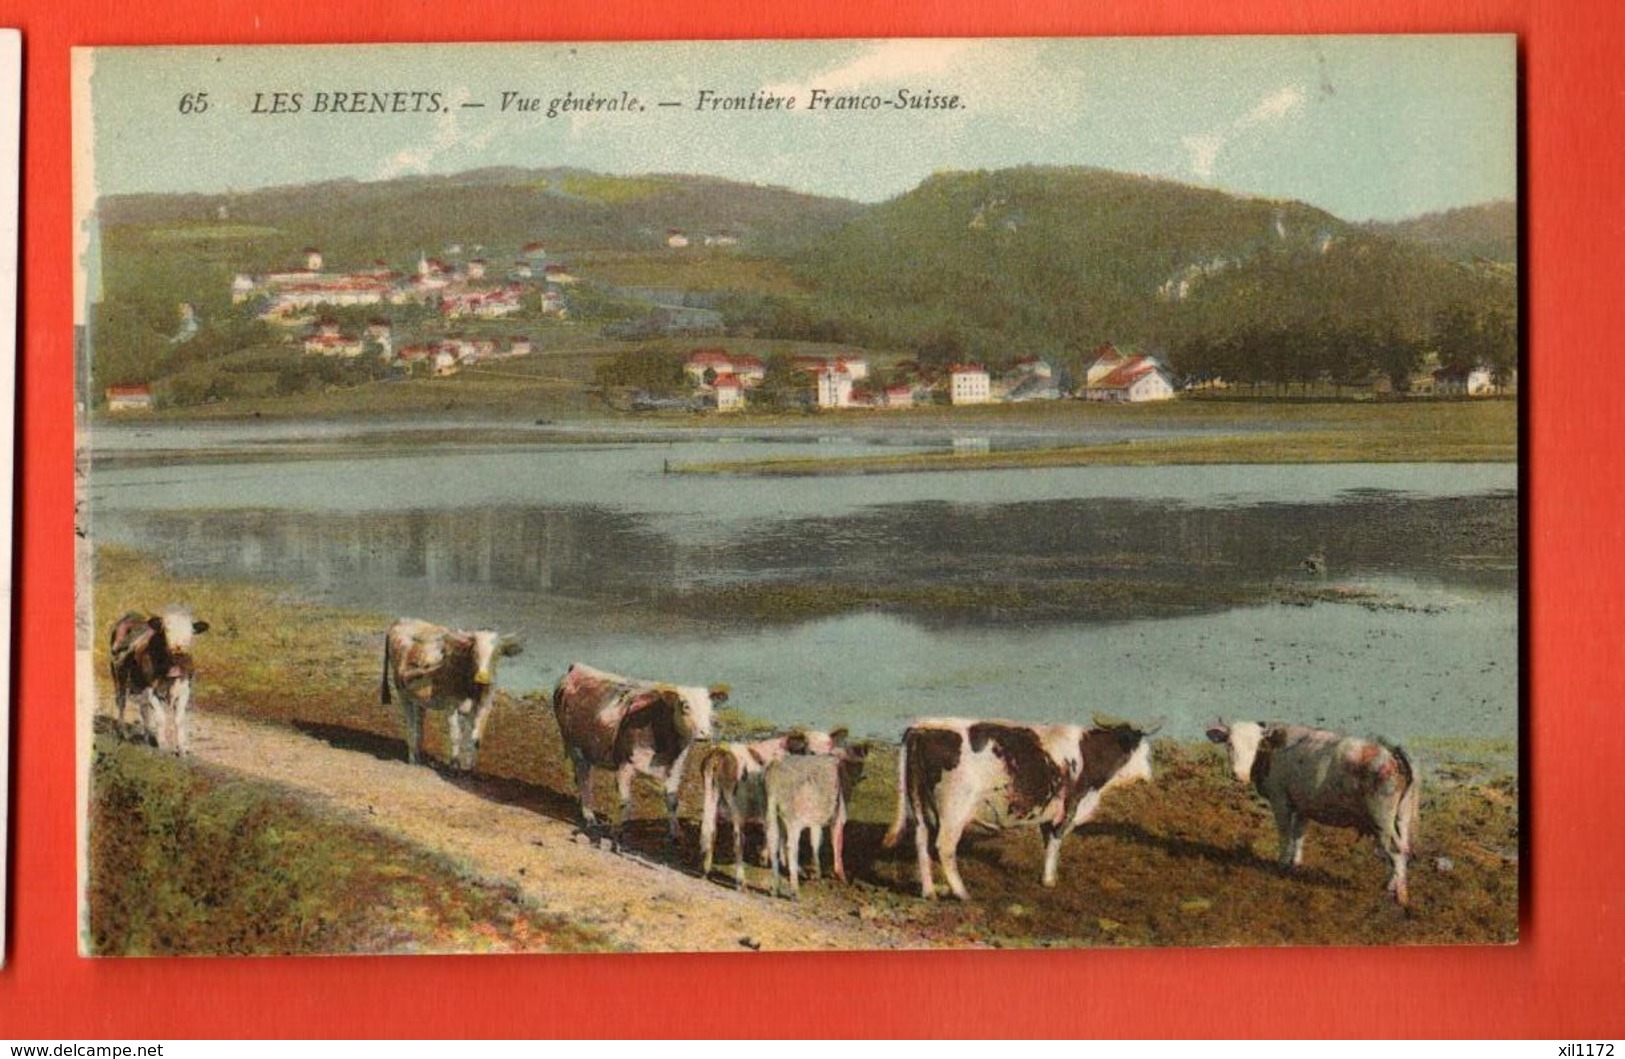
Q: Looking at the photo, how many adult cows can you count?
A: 5